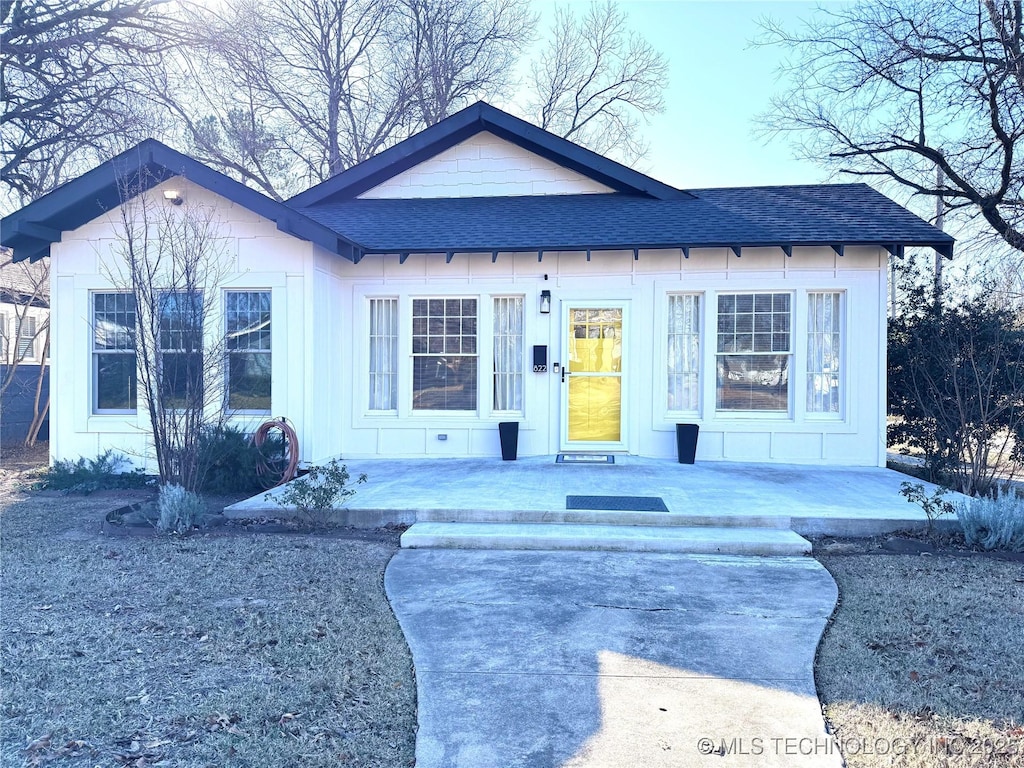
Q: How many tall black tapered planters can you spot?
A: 2